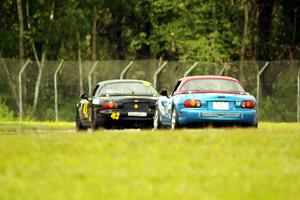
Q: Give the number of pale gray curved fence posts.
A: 9